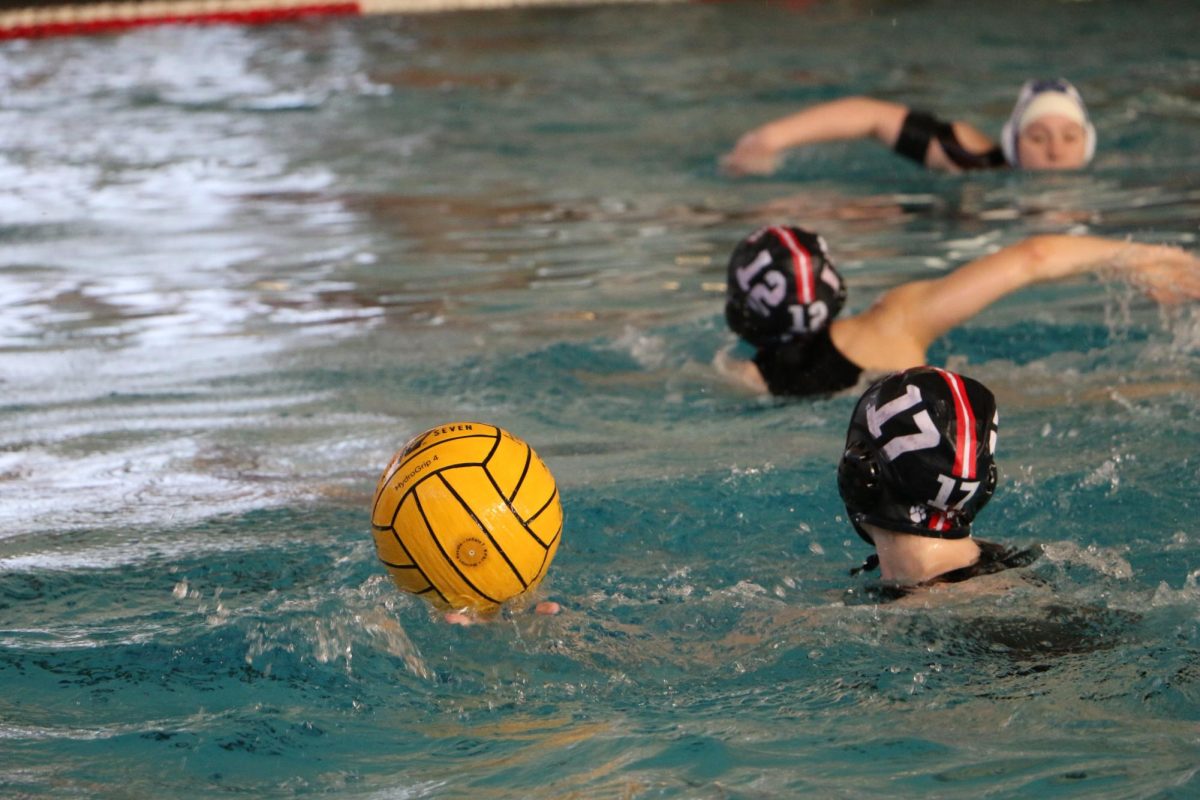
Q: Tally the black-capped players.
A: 2